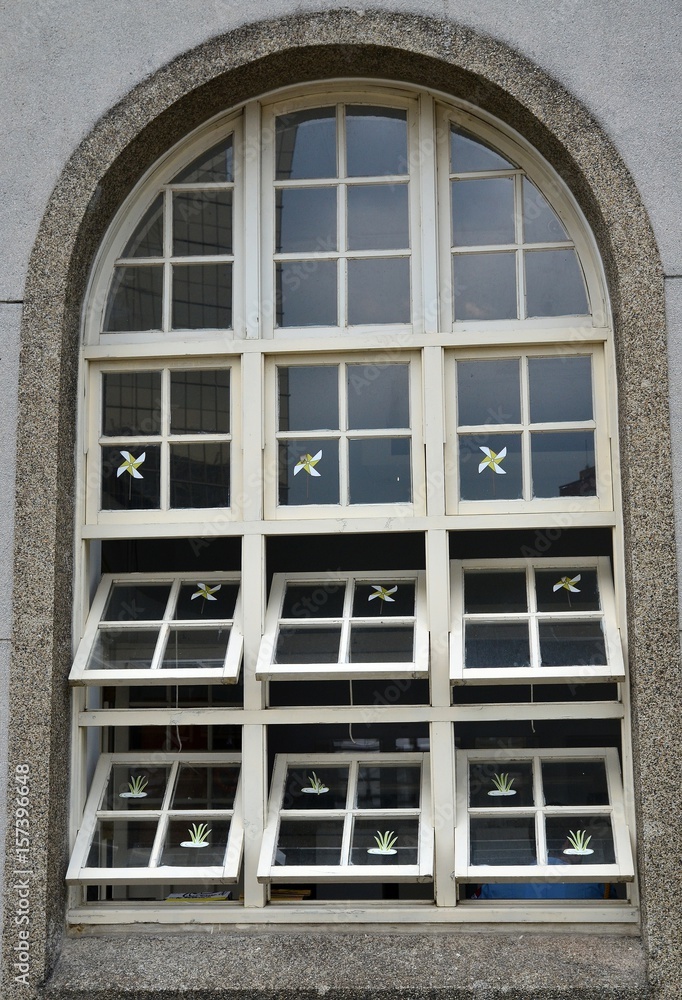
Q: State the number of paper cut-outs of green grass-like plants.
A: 6